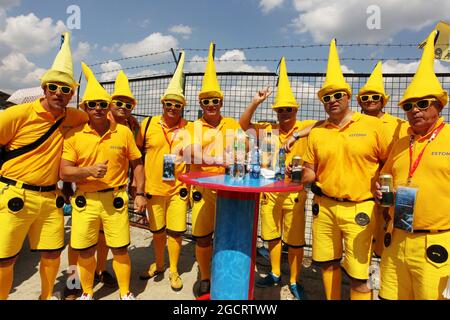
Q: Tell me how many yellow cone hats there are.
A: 9